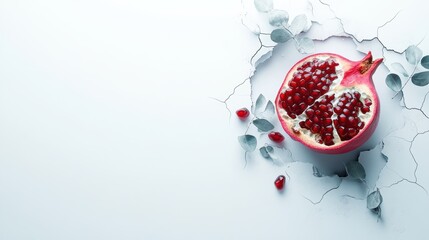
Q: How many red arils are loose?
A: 3